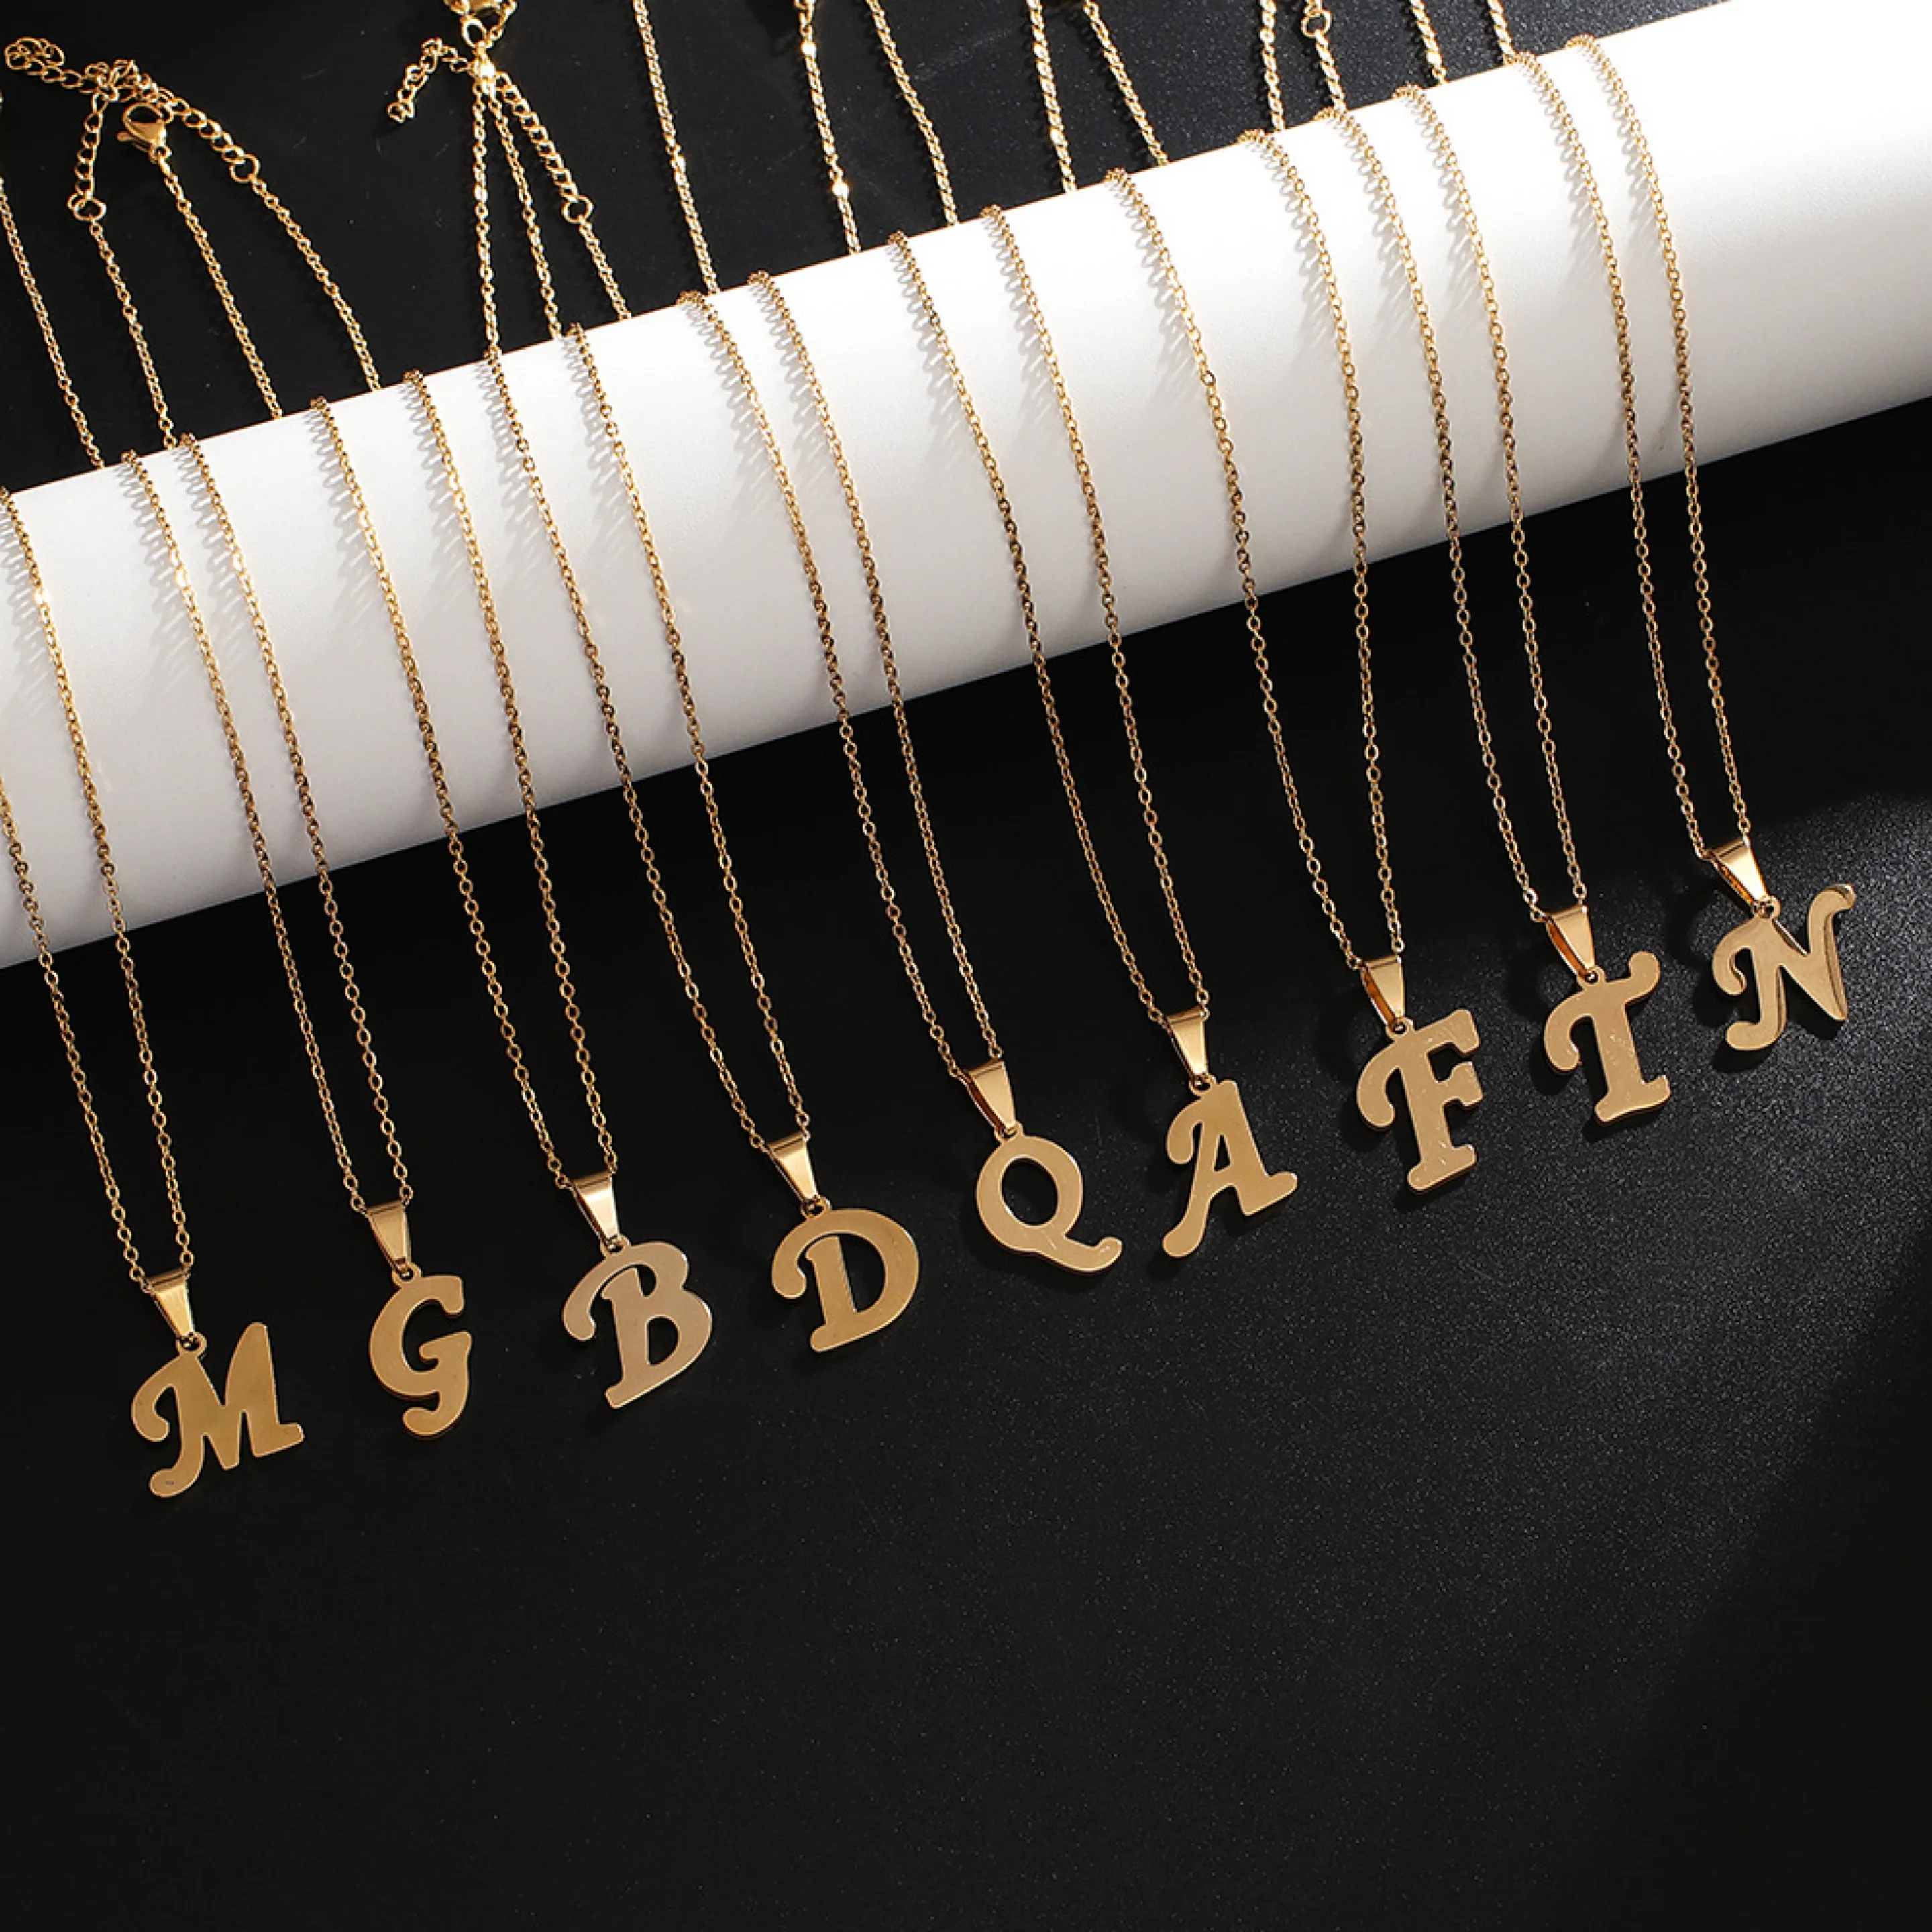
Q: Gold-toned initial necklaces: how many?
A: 9